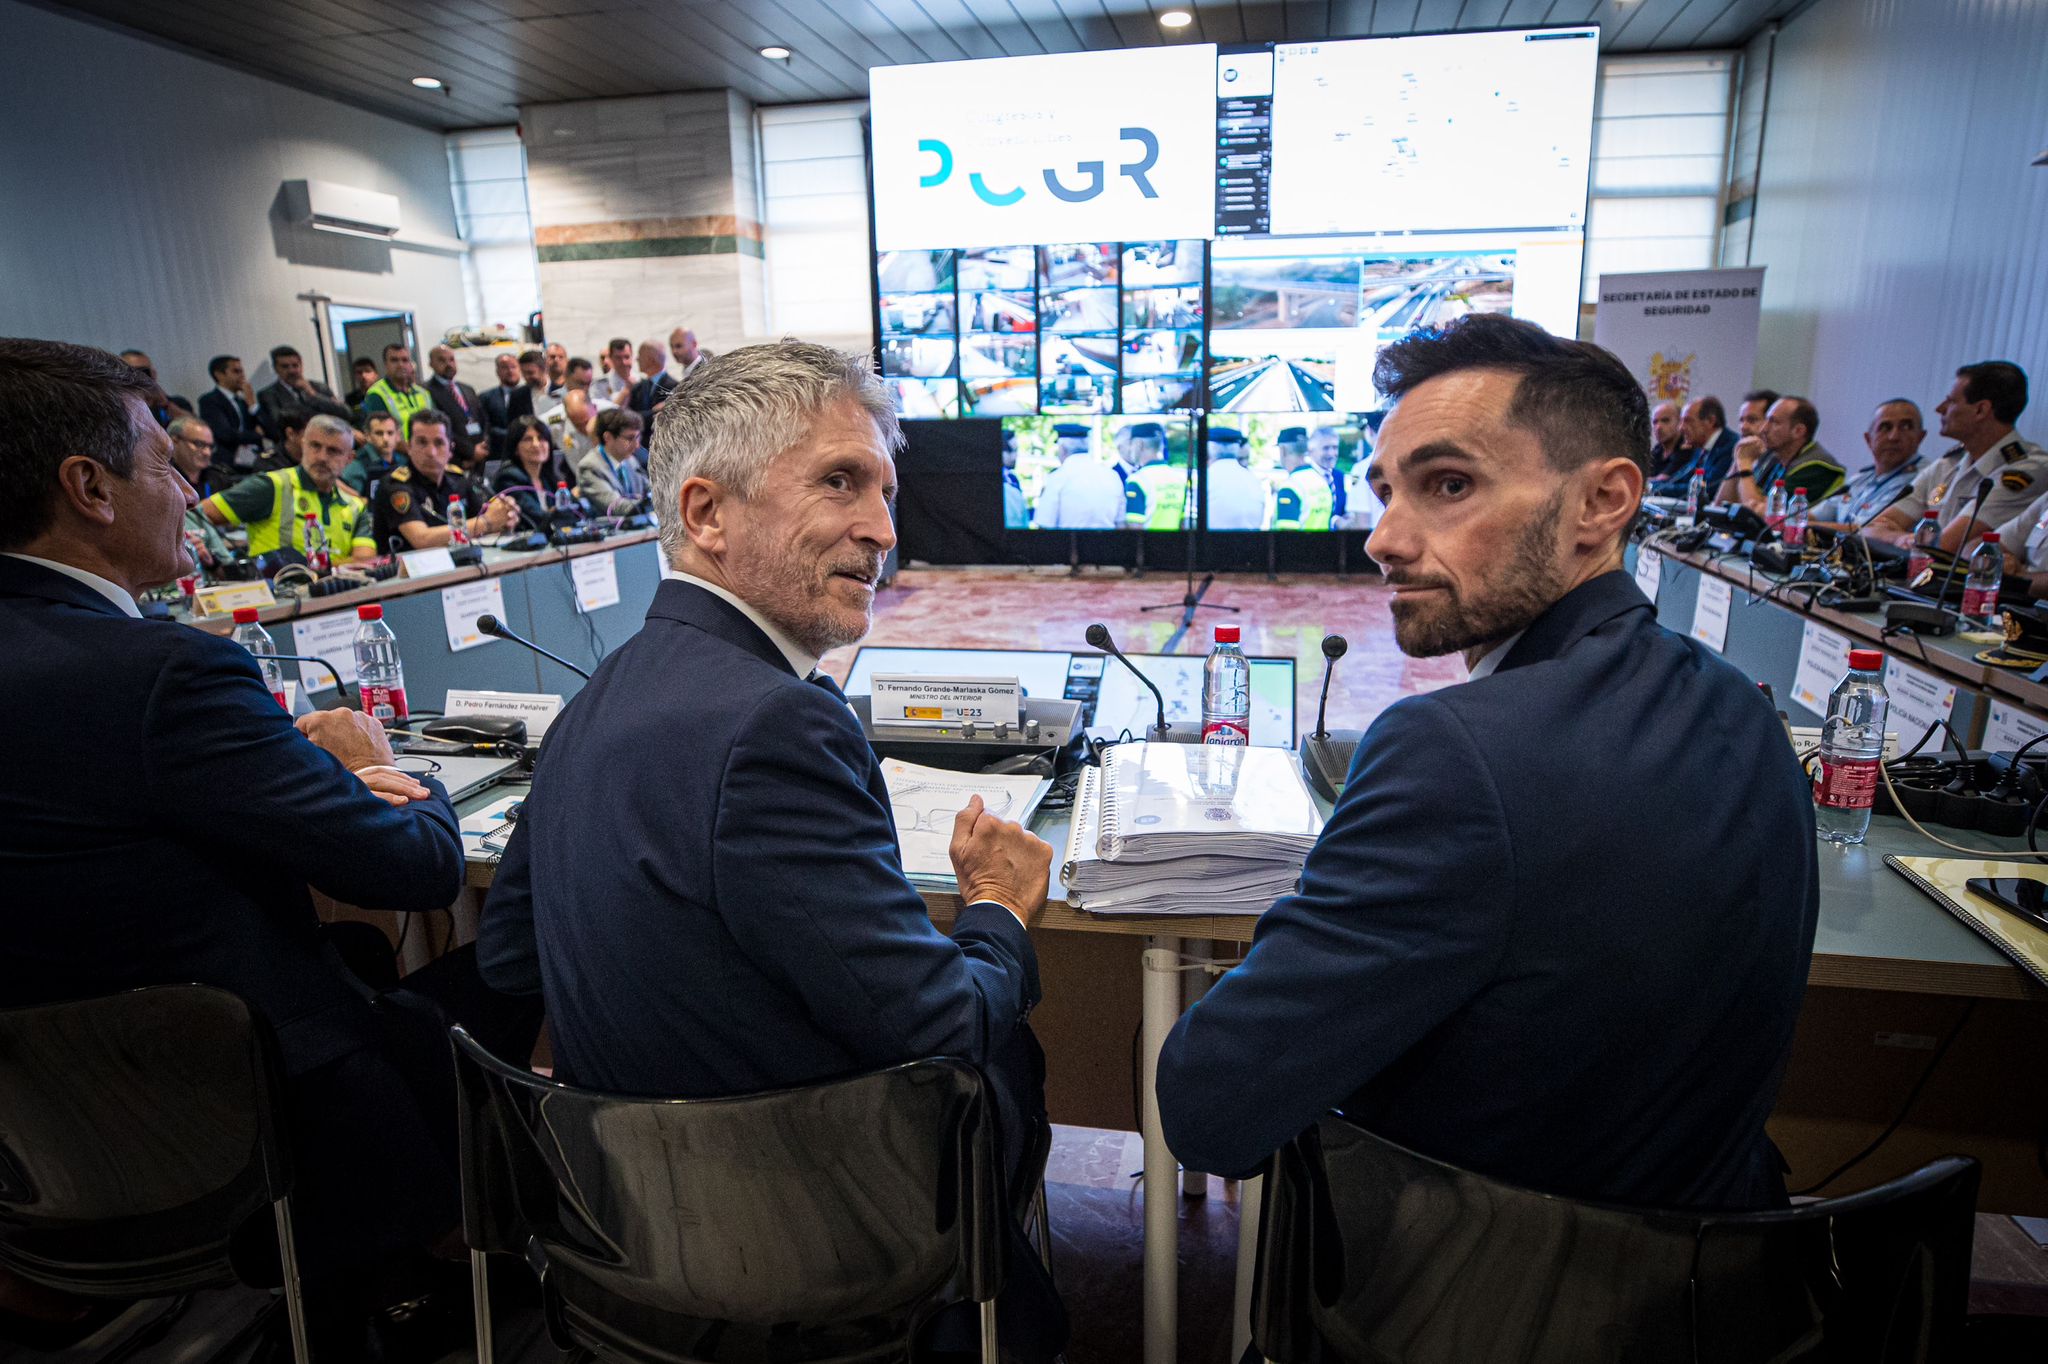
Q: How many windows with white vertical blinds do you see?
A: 3